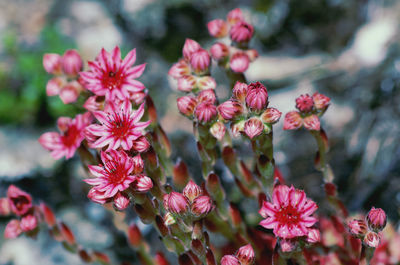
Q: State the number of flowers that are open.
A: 5